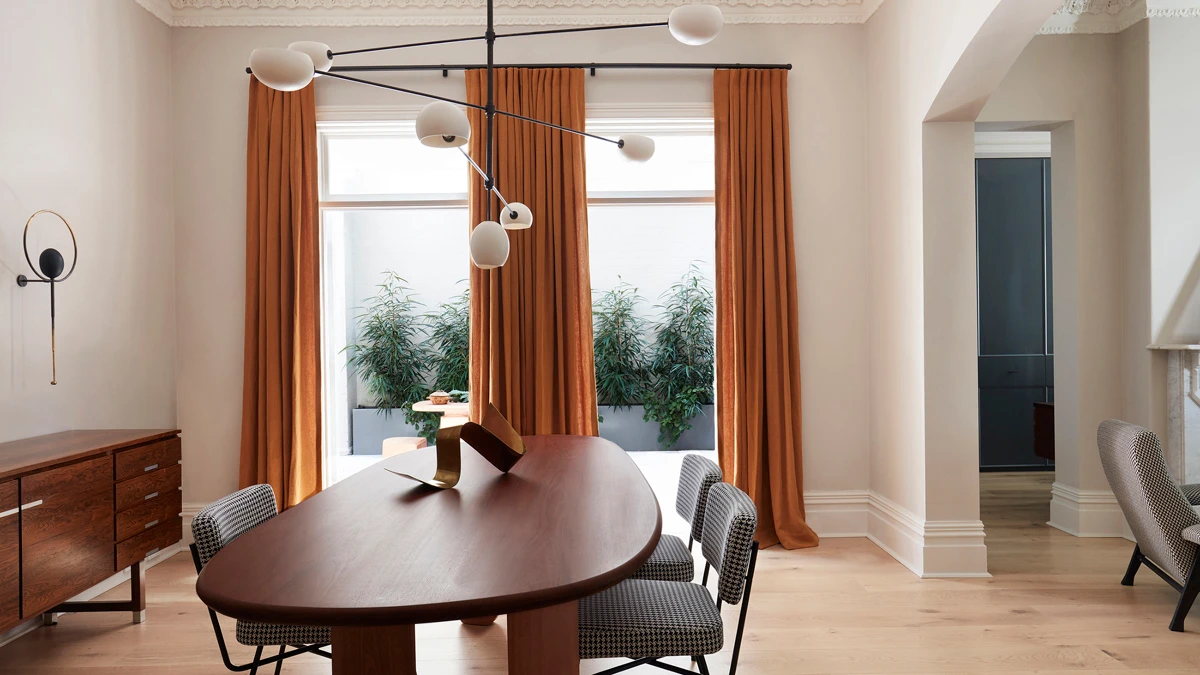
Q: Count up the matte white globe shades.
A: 7